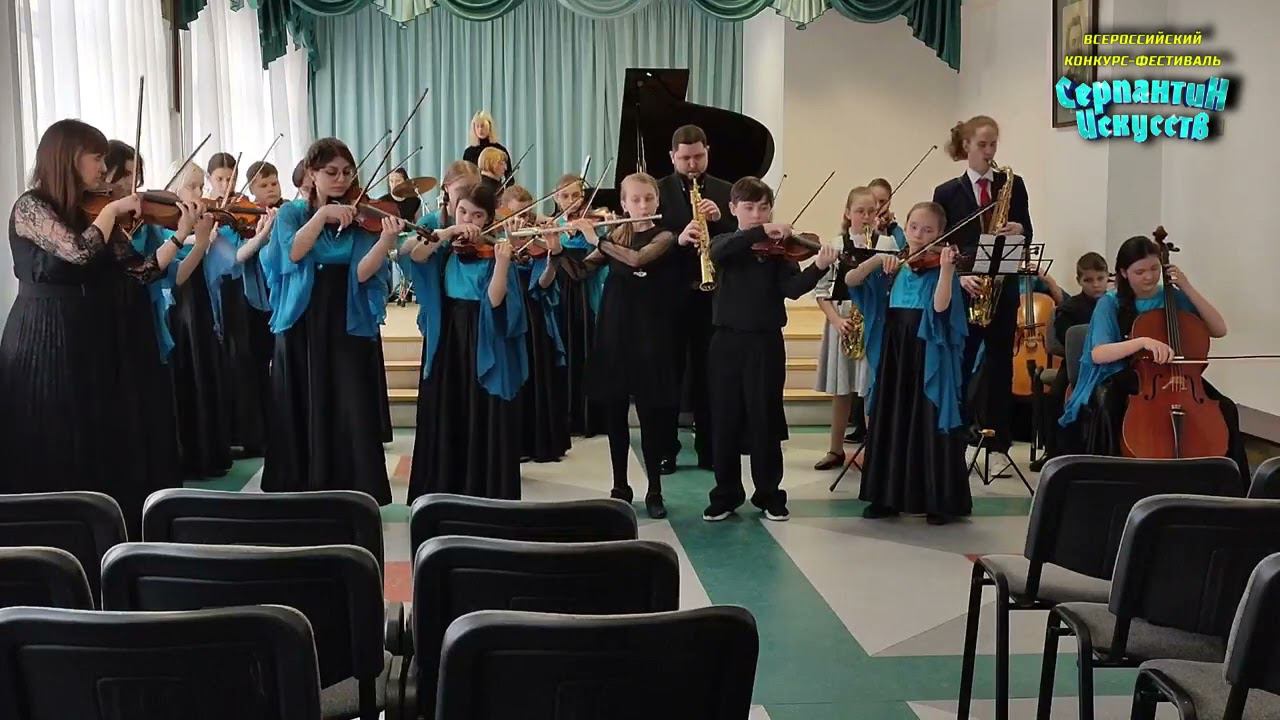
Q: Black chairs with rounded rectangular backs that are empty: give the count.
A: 12